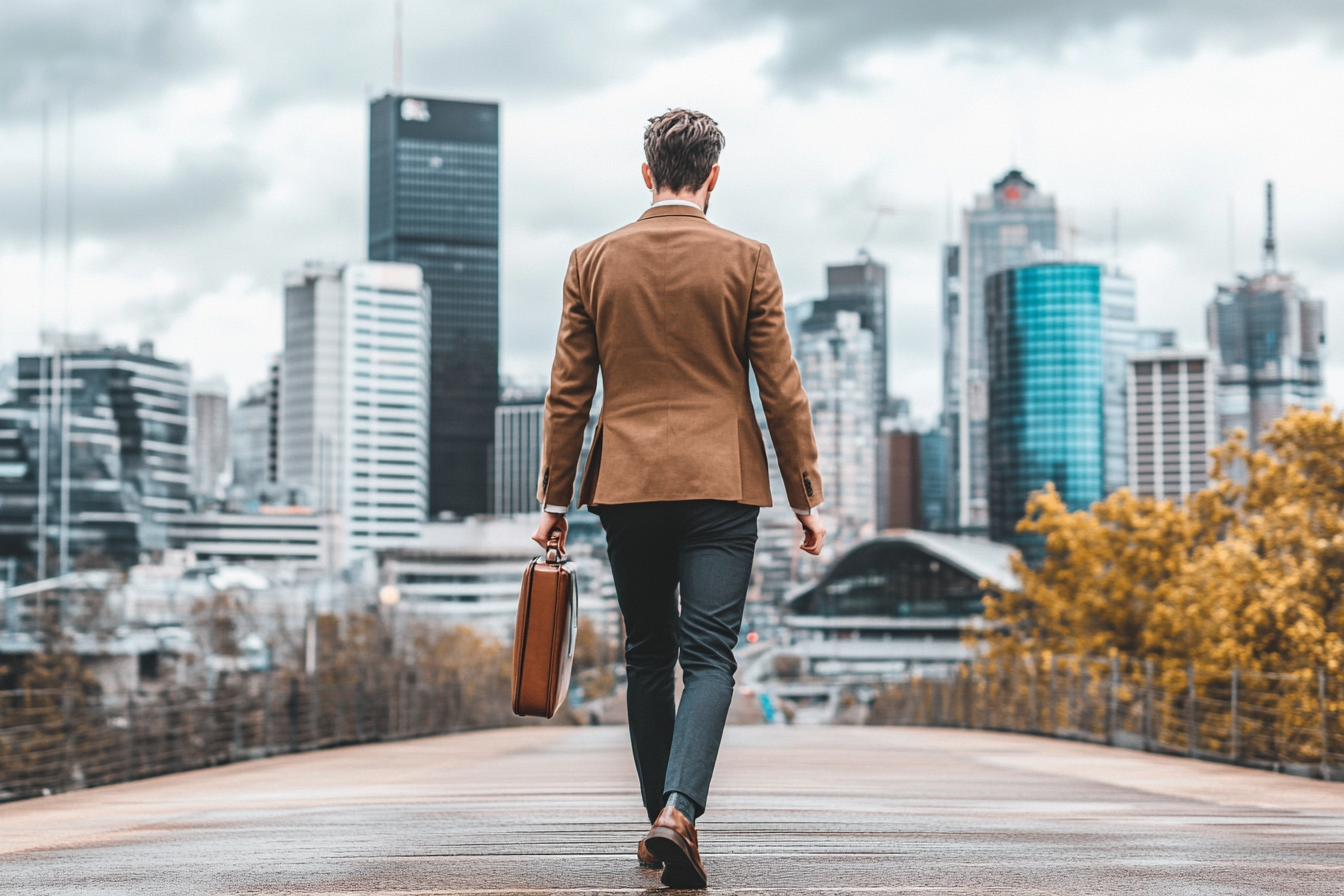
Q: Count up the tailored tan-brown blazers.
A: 1